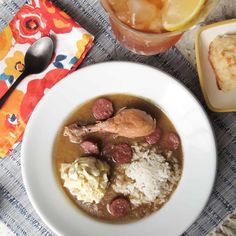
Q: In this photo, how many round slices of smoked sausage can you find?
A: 6